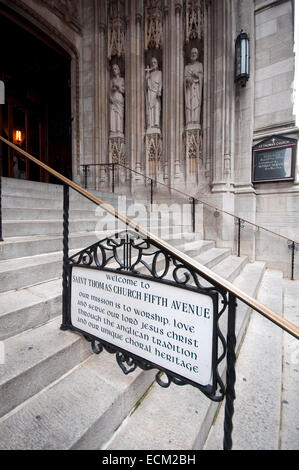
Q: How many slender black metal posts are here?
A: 9